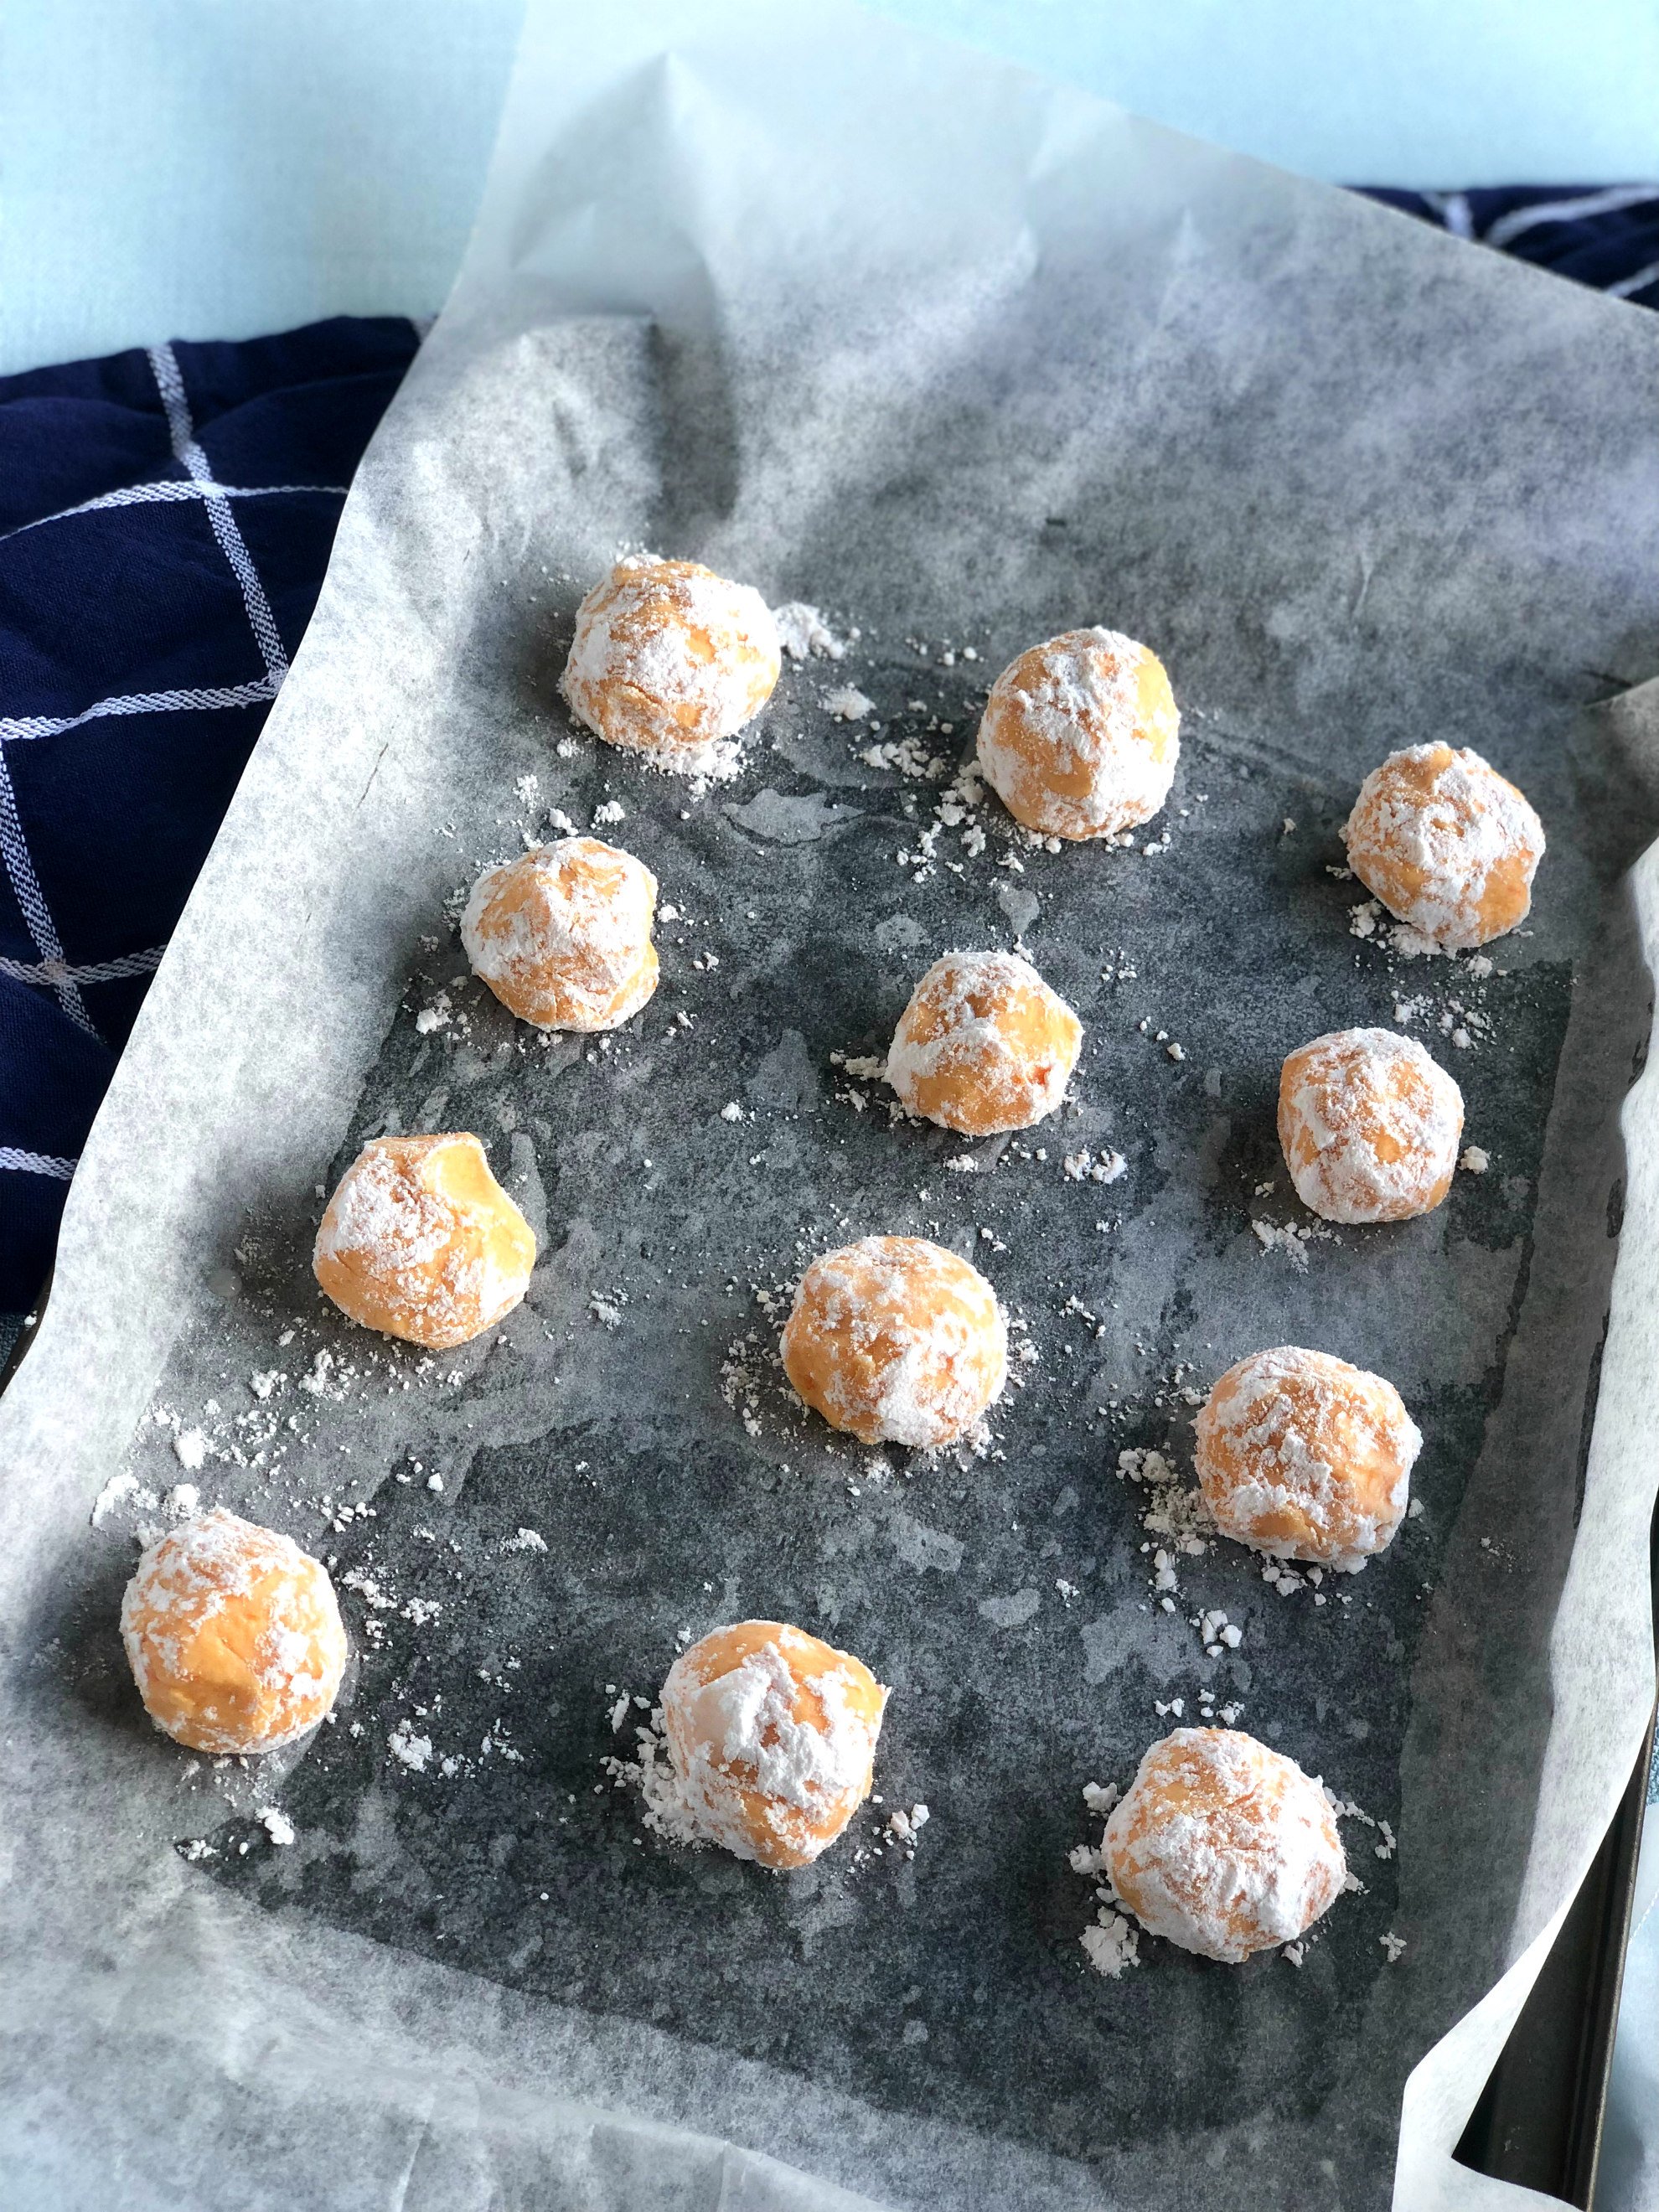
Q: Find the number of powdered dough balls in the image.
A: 12